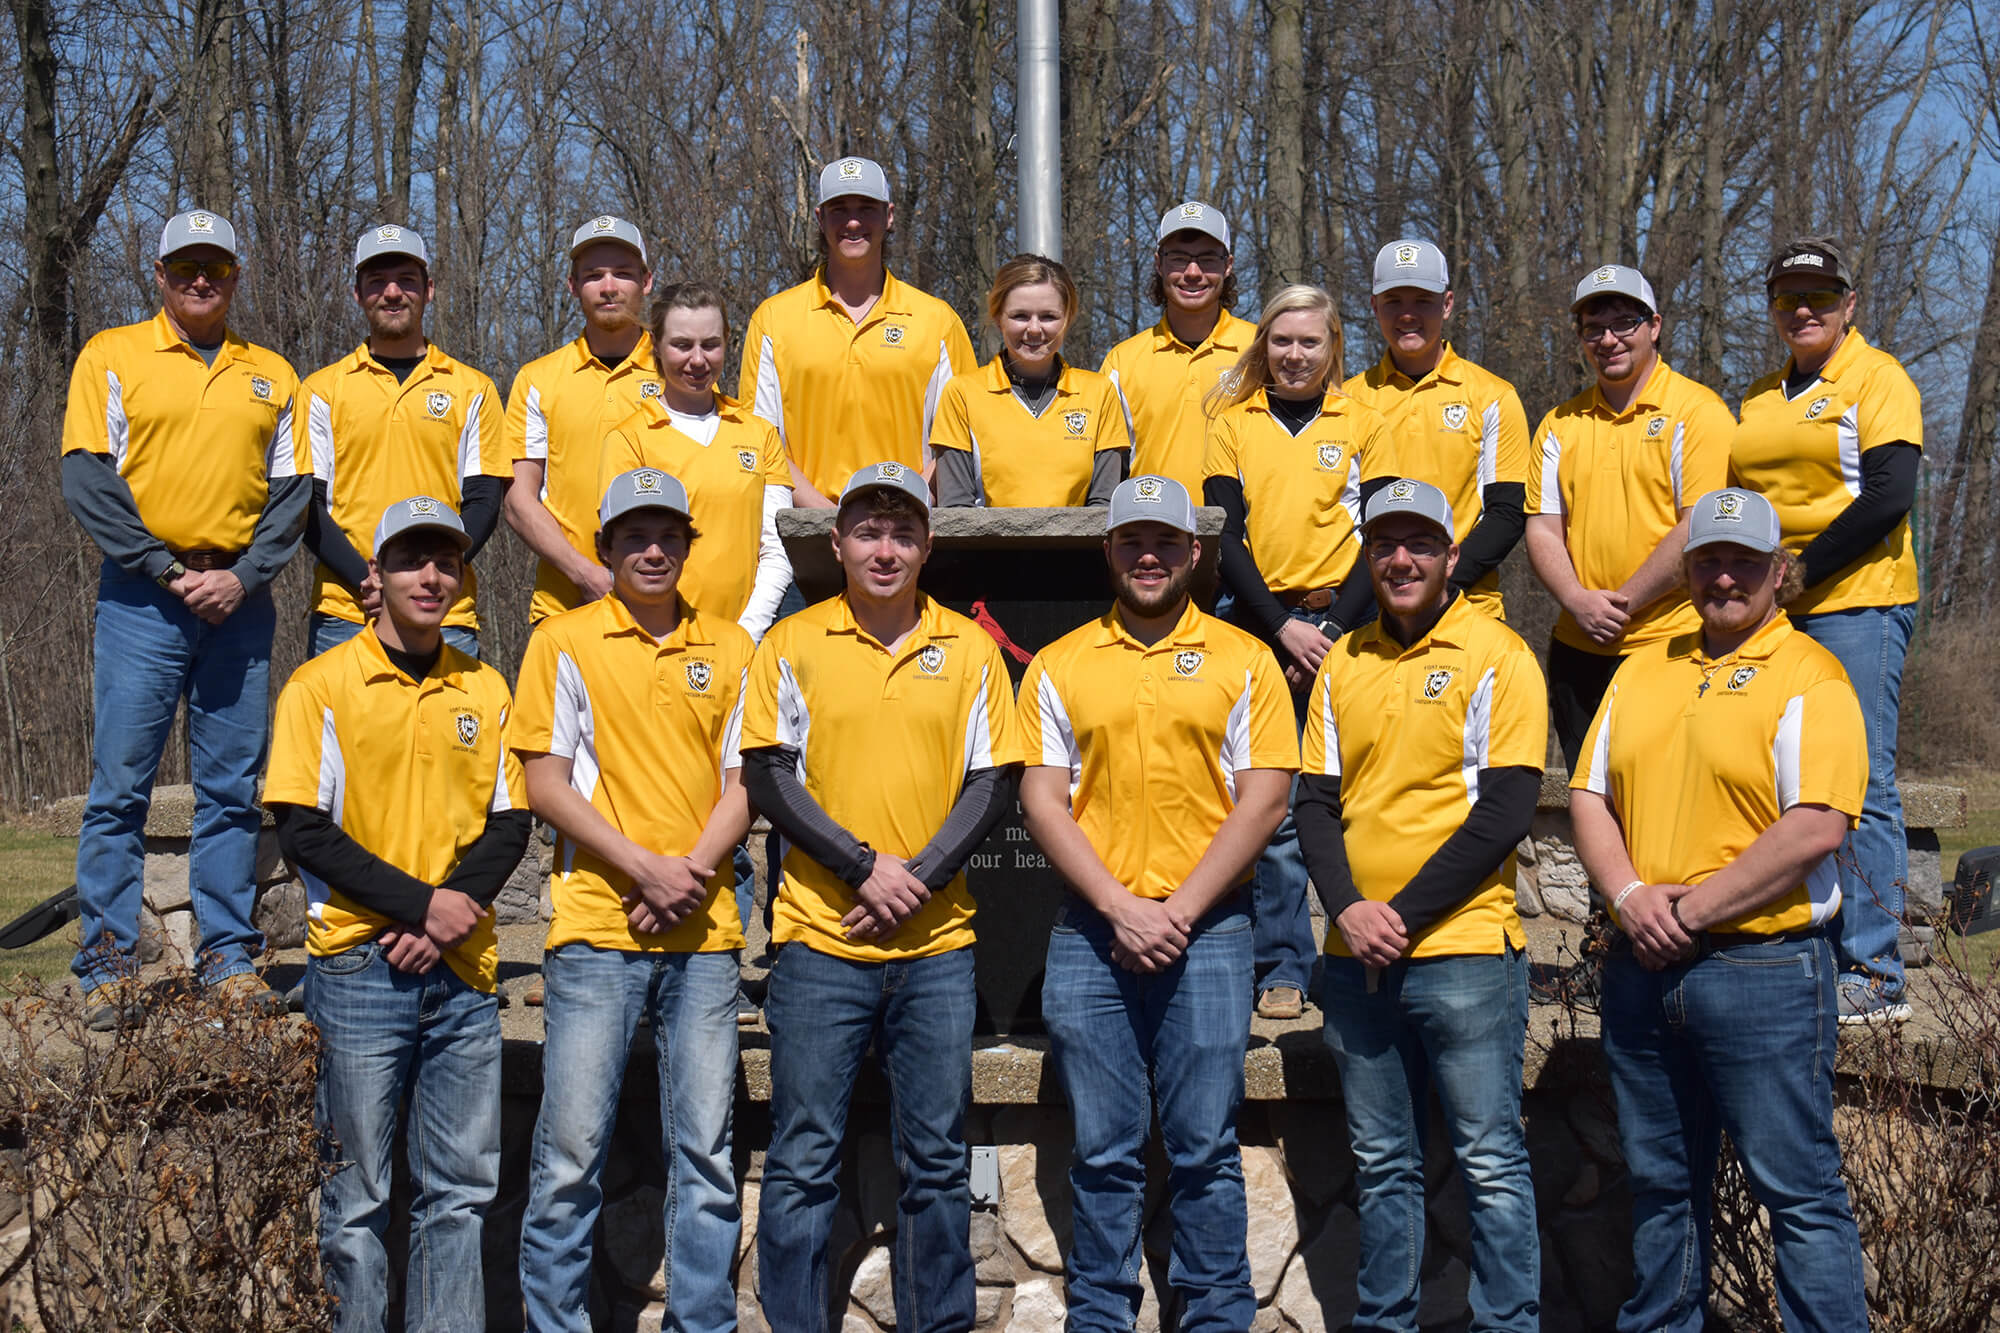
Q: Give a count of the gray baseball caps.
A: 13